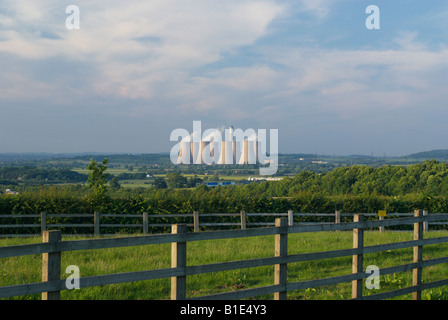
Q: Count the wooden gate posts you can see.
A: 14